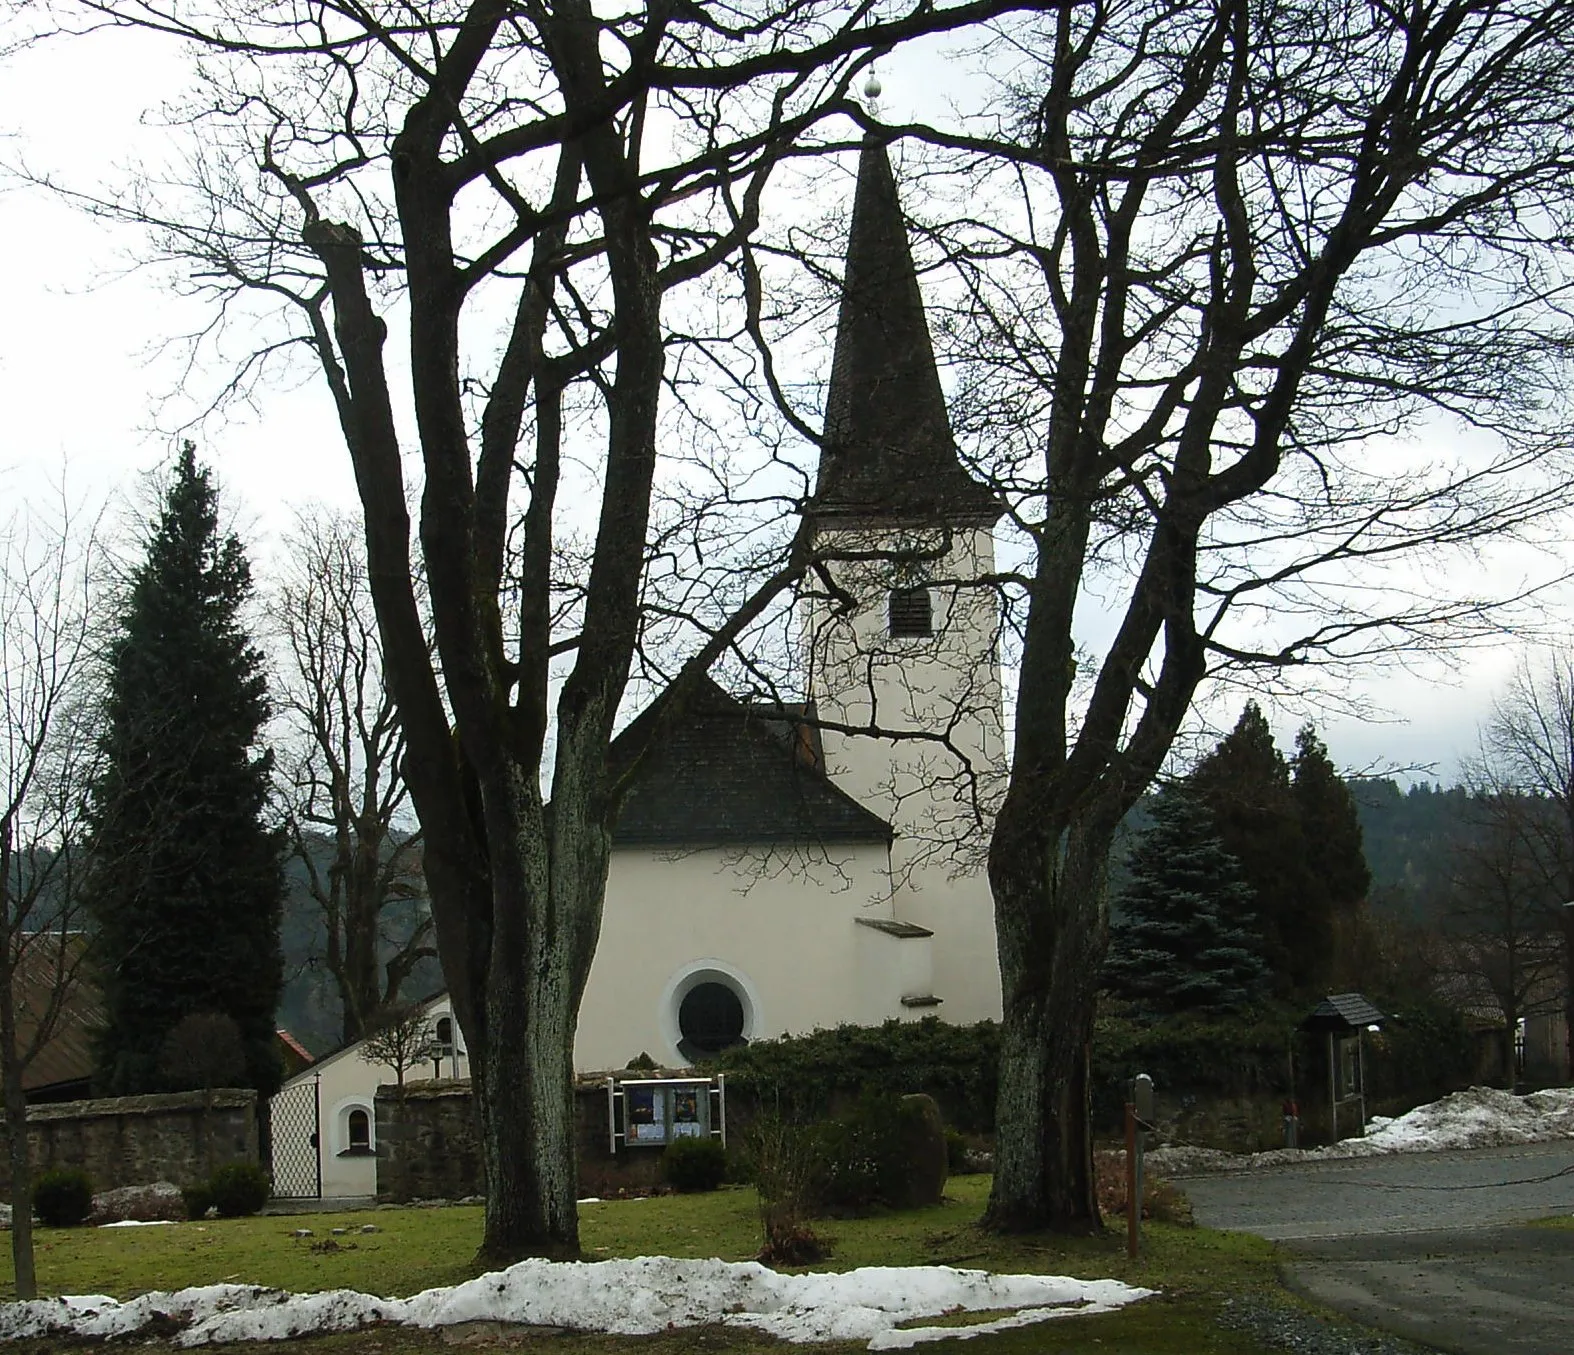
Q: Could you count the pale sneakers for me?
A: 0